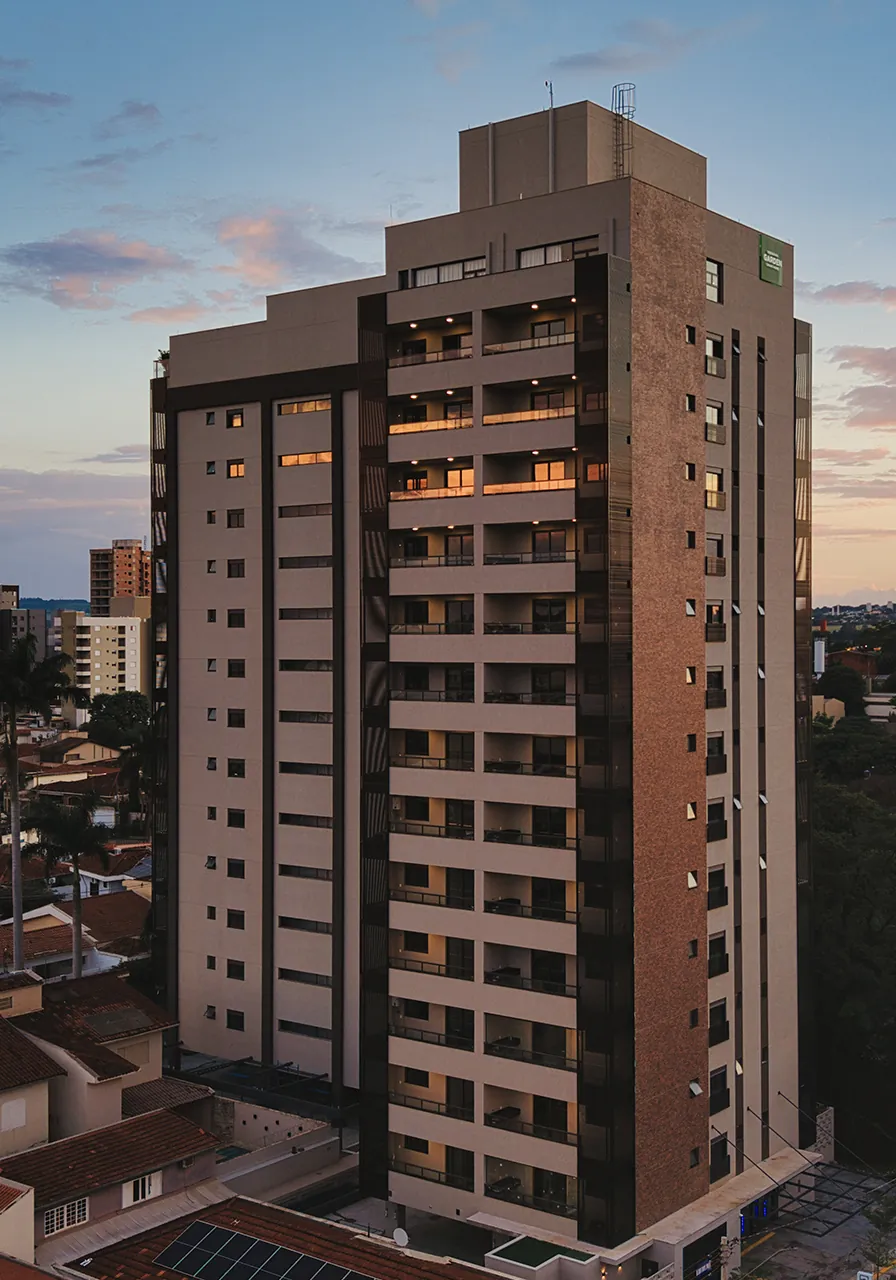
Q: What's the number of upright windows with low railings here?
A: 13